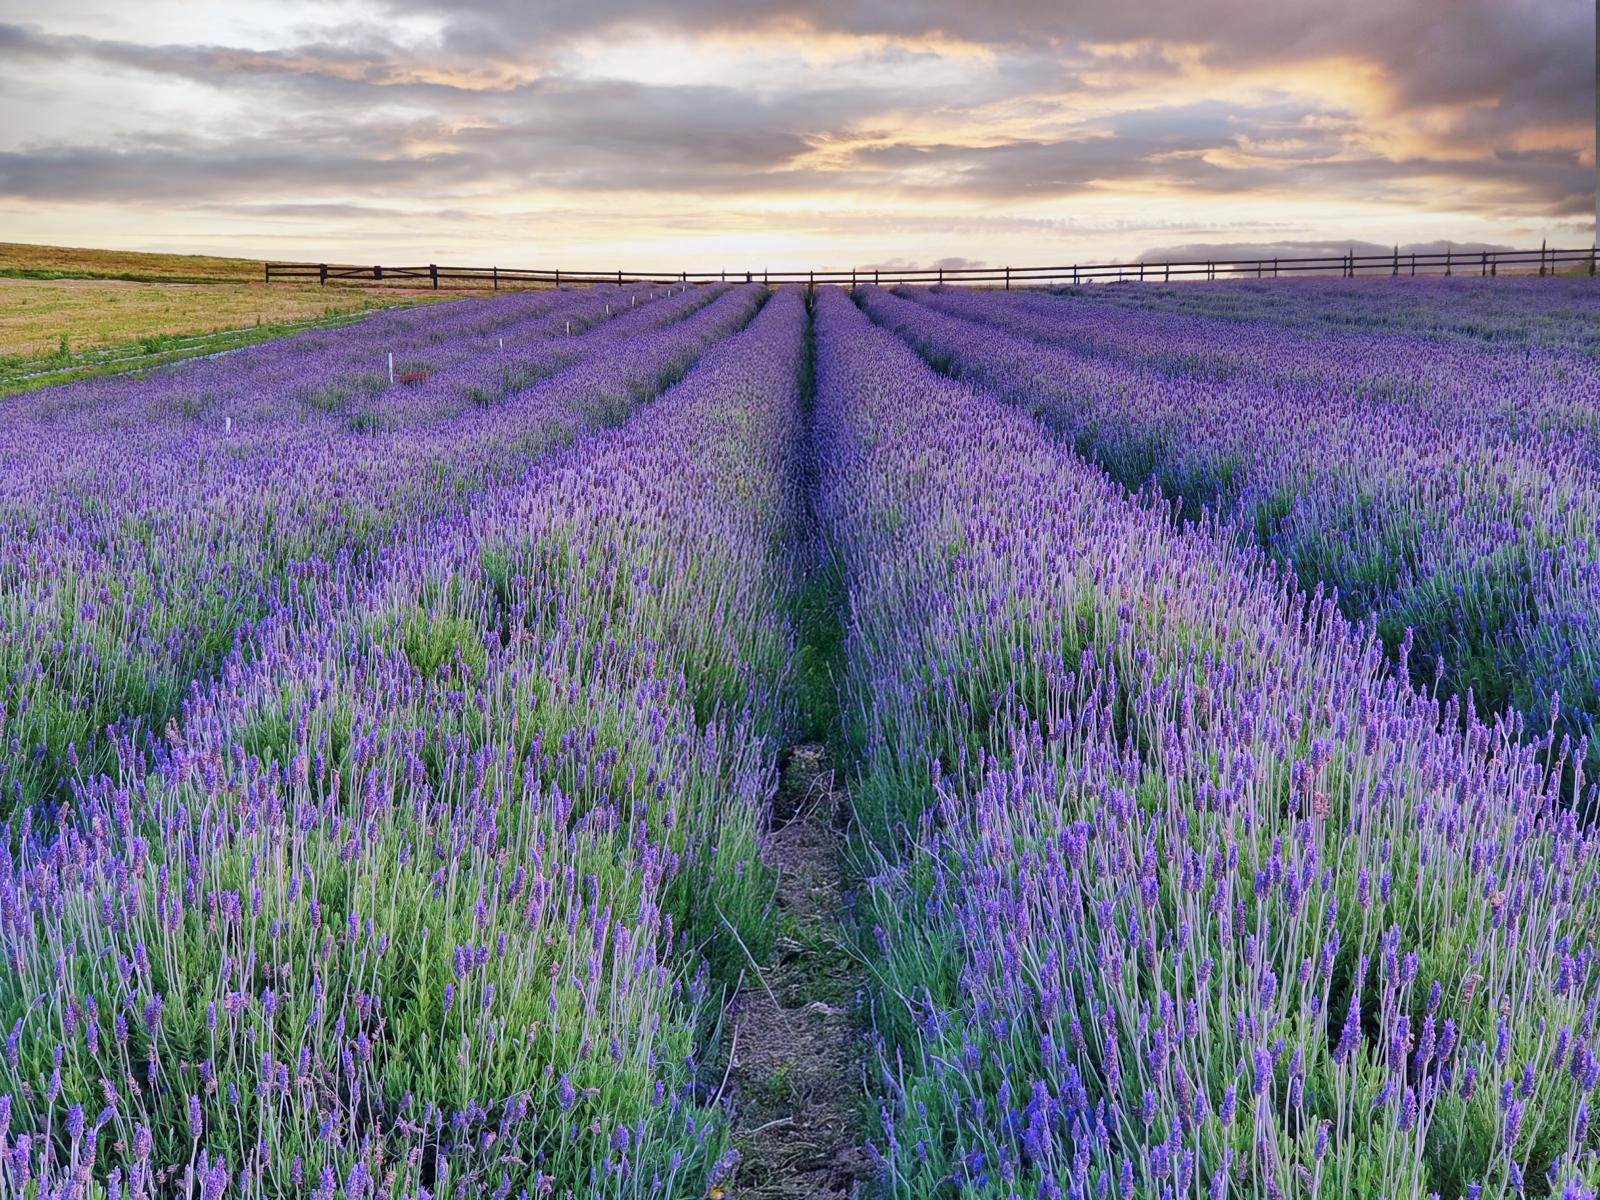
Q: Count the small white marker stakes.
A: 9